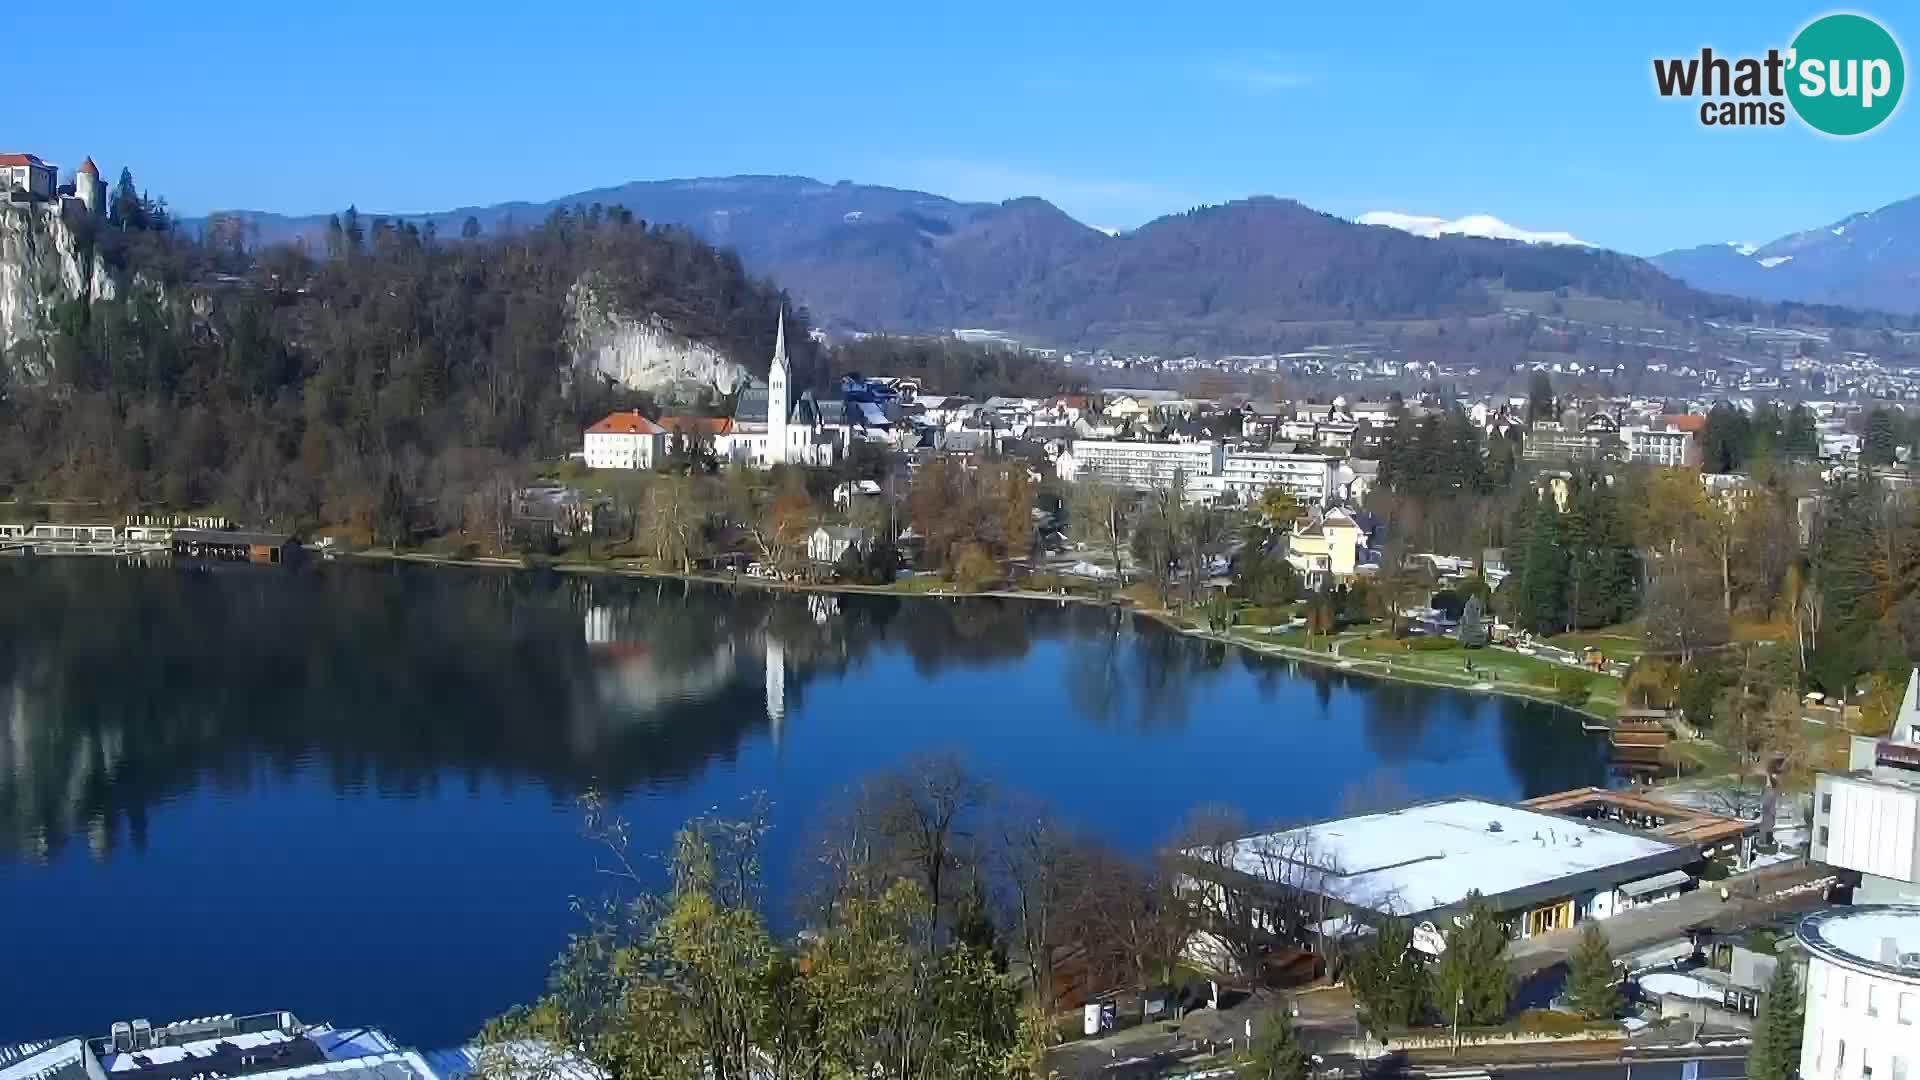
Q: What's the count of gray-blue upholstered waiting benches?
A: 0